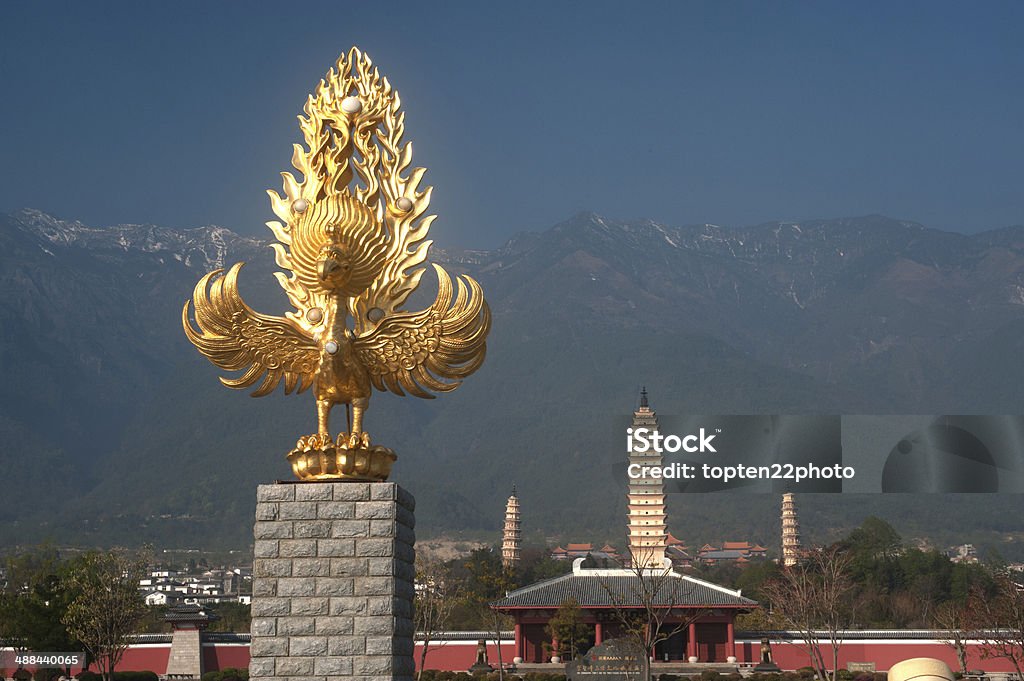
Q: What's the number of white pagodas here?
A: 3